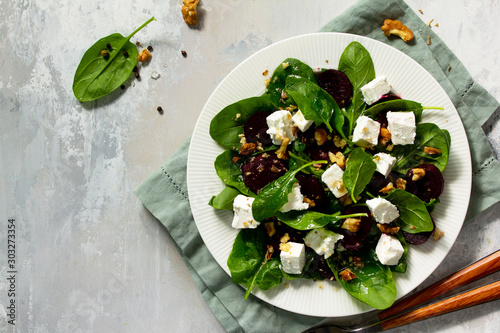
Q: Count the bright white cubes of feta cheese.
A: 13